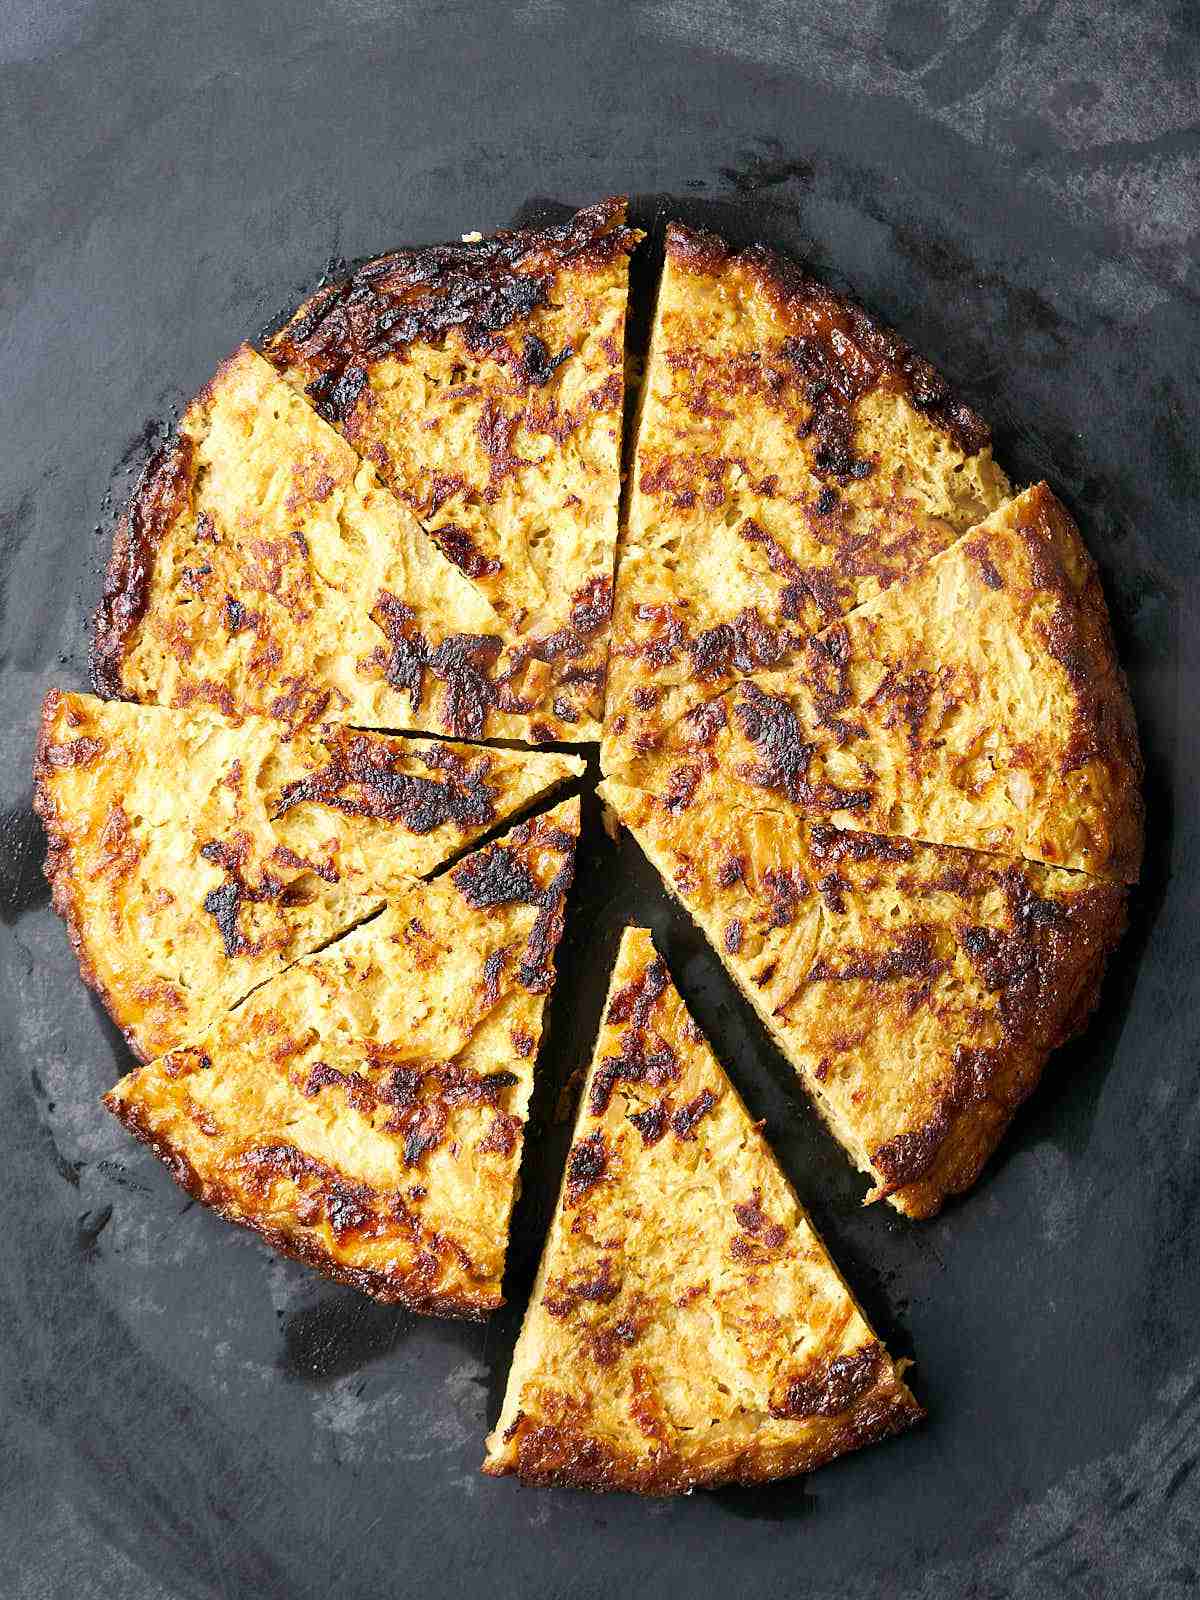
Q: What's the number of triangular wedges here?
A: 8